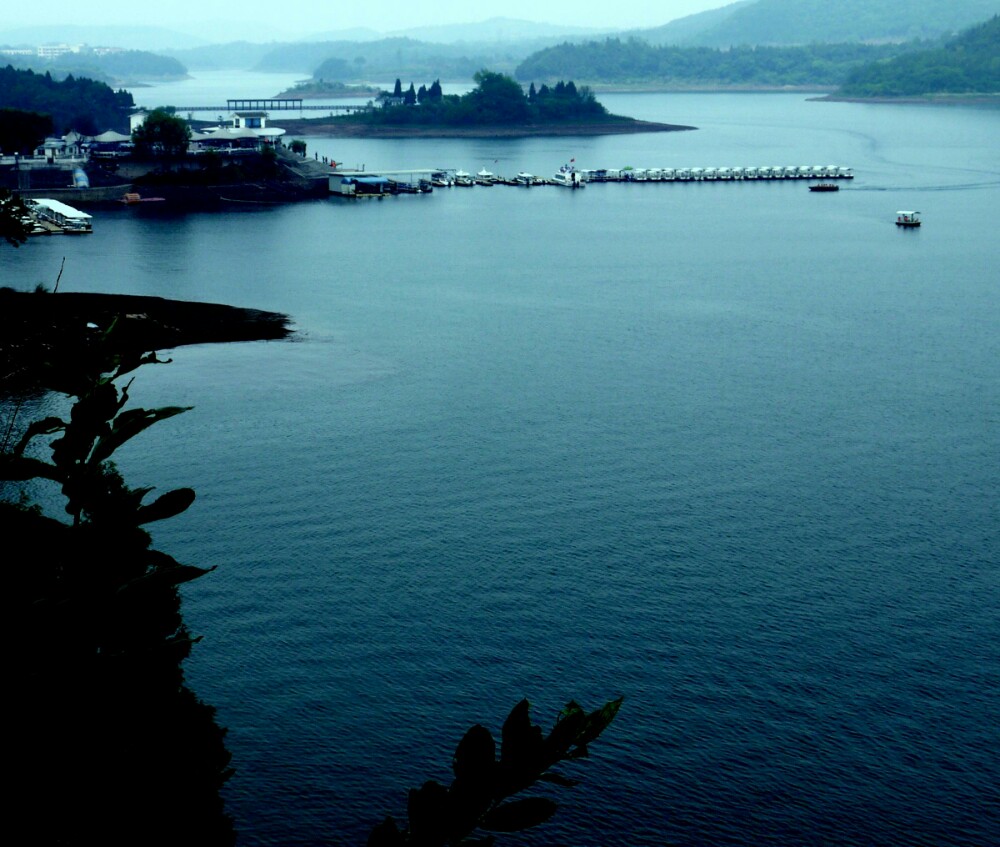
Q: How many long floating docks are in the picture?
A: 1